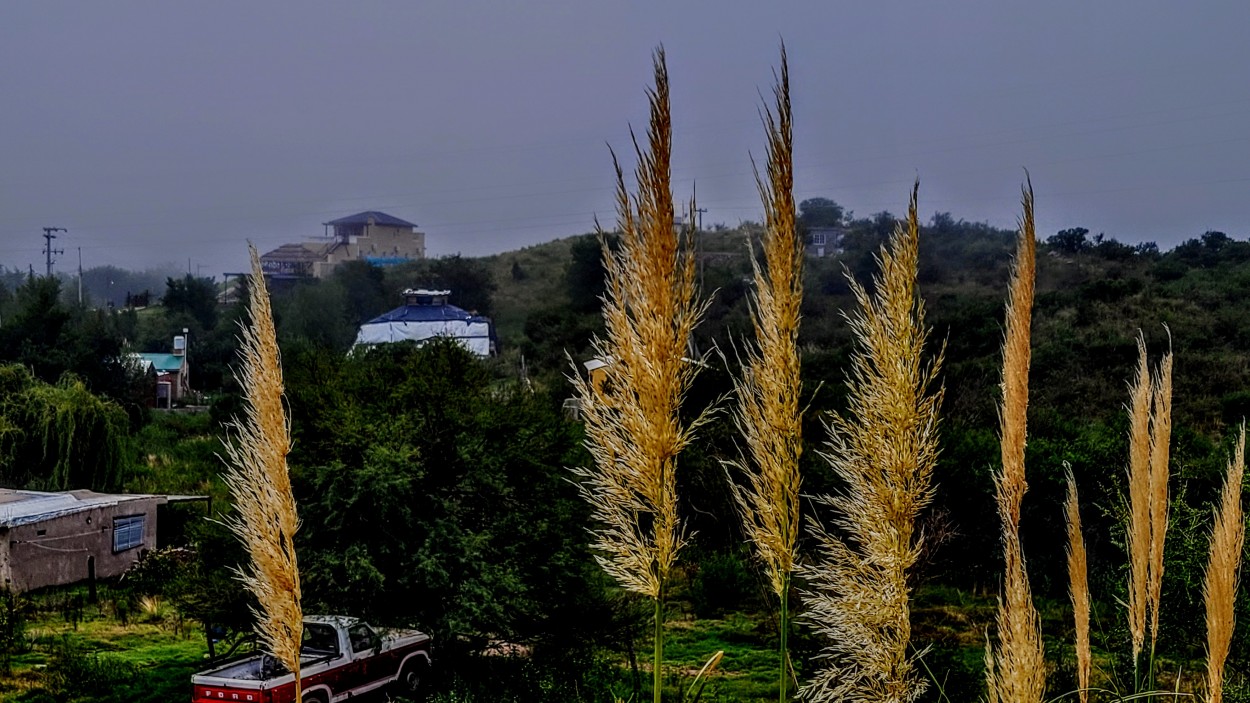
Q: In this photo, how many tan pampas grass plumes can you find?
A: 9